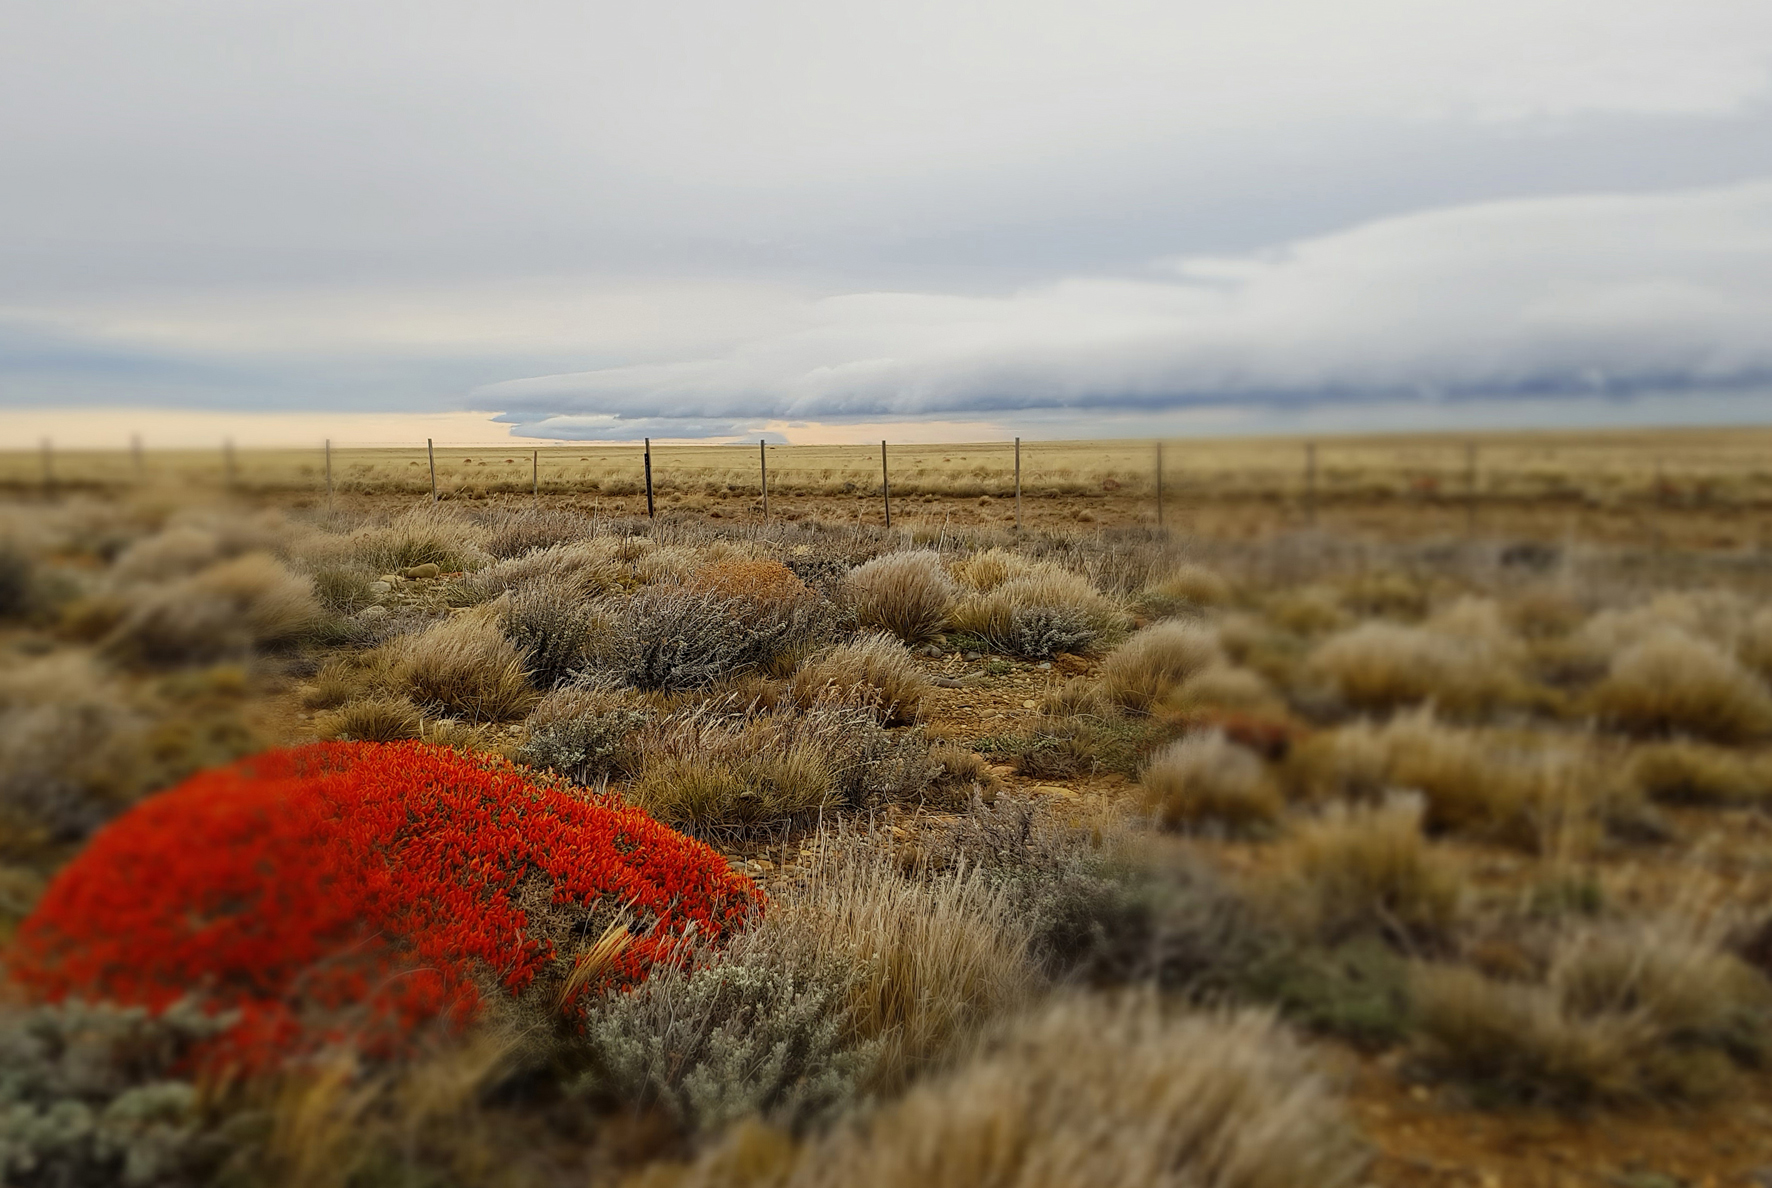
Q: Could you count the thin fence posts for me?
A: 13